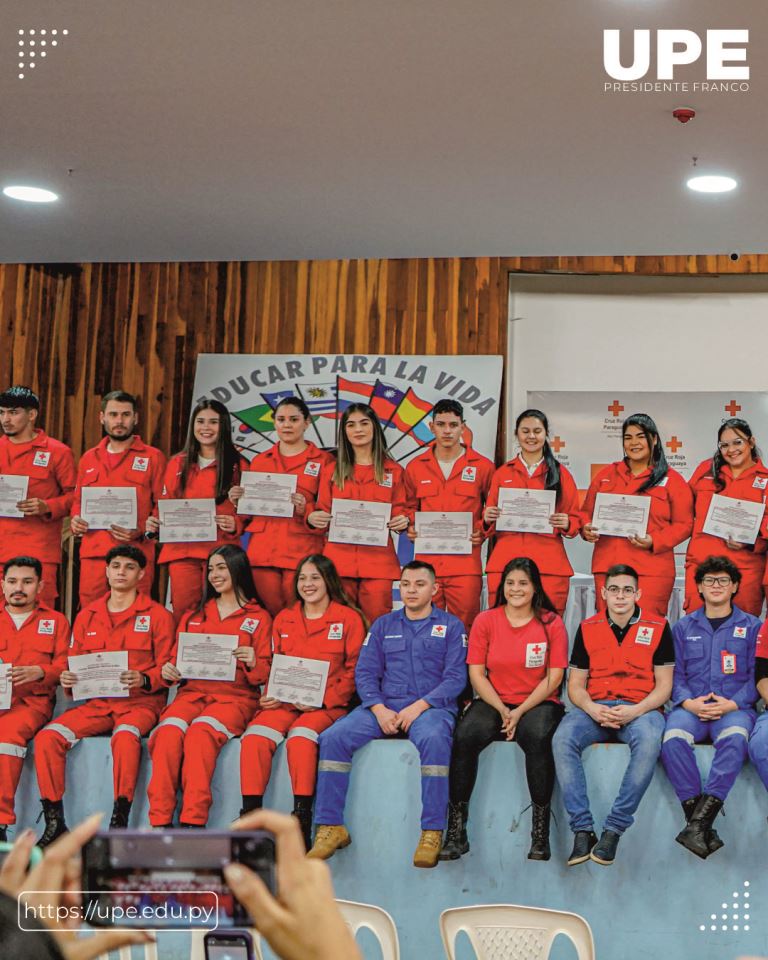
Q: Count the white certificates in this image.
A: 13